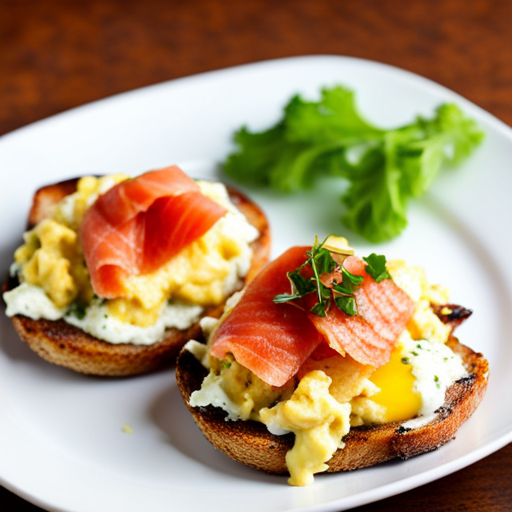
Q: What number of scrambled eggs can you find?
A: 2